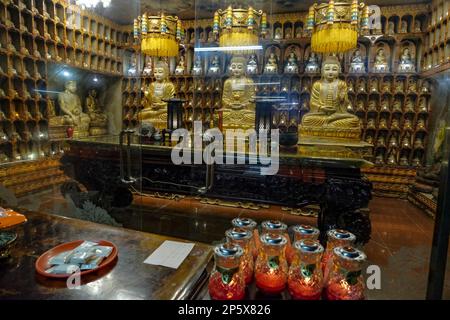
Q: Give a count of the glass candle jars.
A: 9